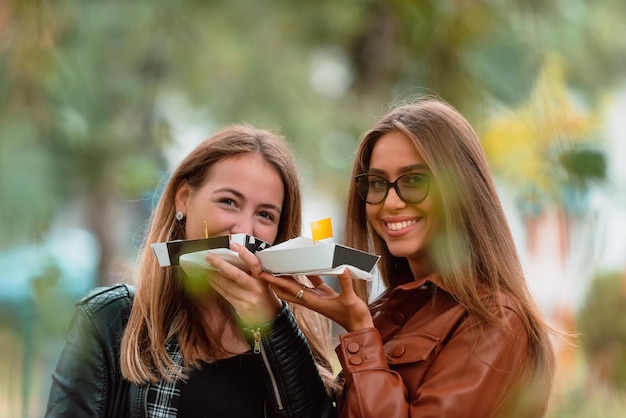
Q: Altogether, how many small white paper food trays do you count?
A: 2